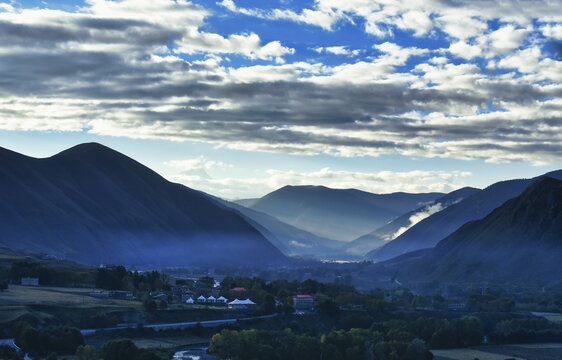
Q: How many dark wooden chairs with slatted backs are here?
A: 0